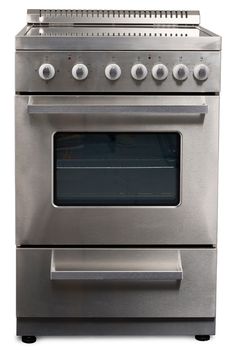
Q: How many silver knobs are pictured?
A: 7